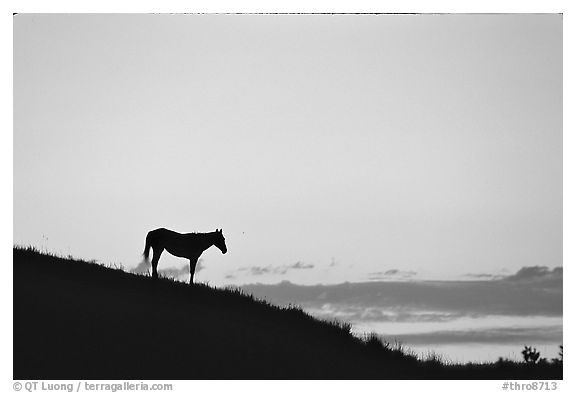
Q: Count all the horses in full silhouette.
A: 1